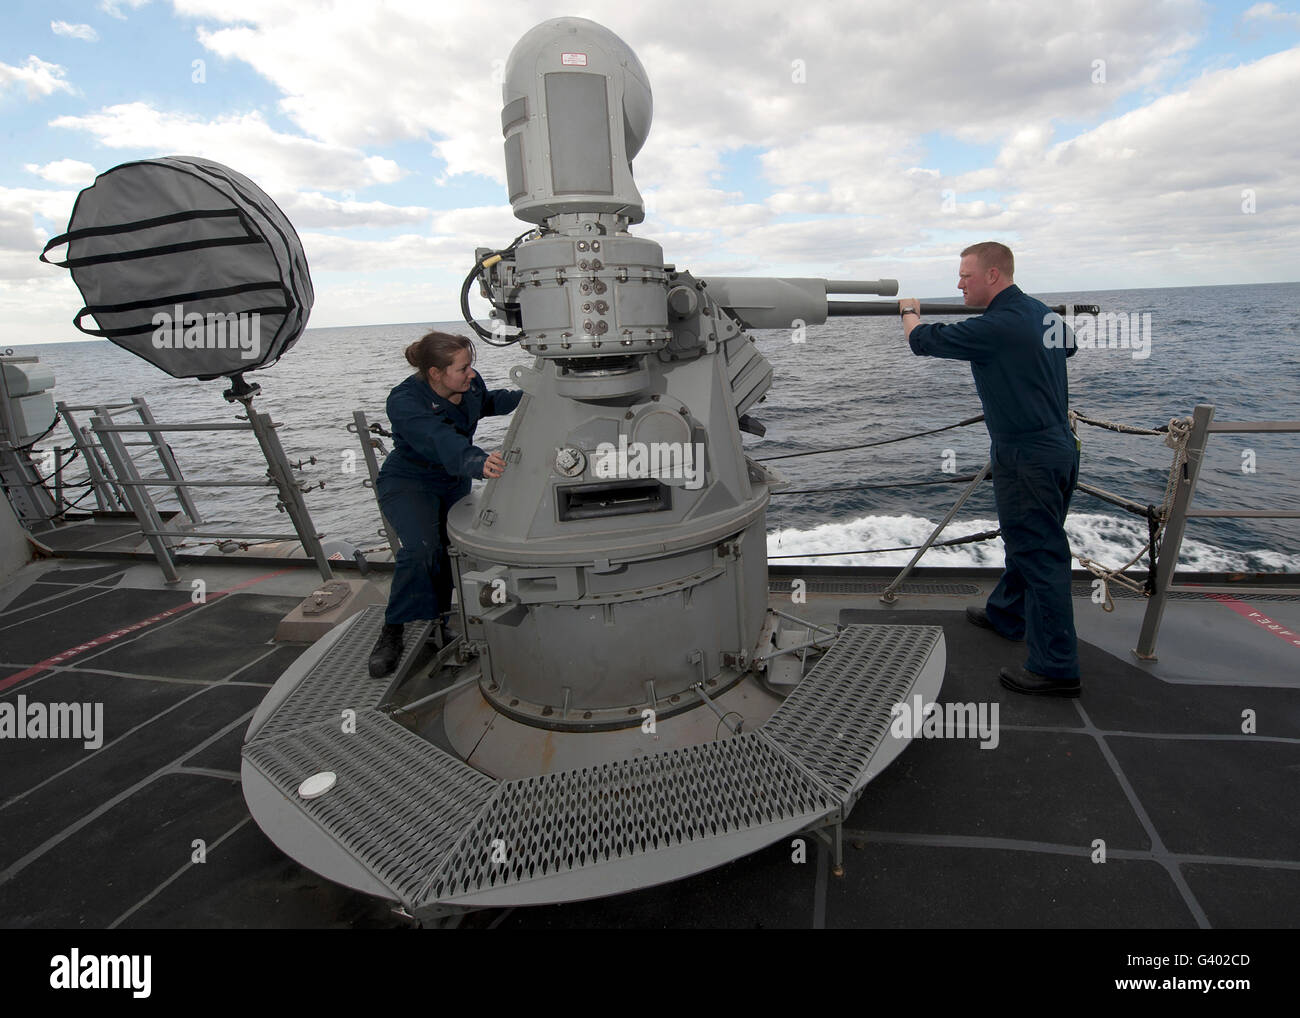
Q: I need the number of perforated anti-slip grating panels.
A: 4